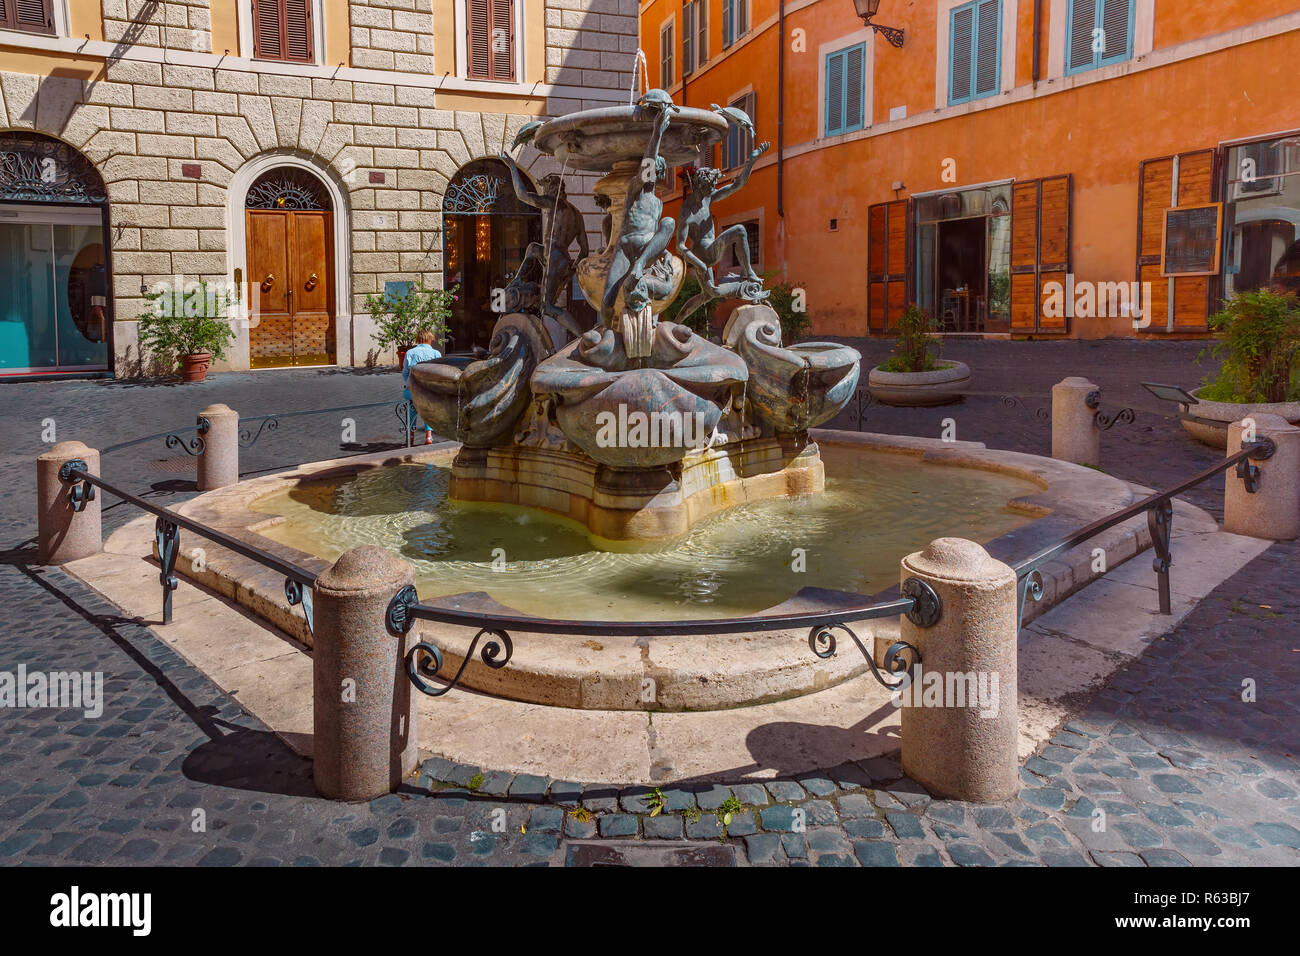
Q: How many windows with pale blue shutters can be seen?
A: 3